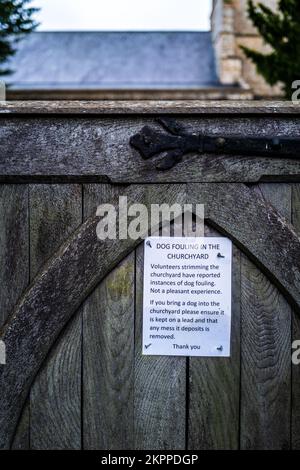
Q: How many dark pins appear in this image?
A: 4